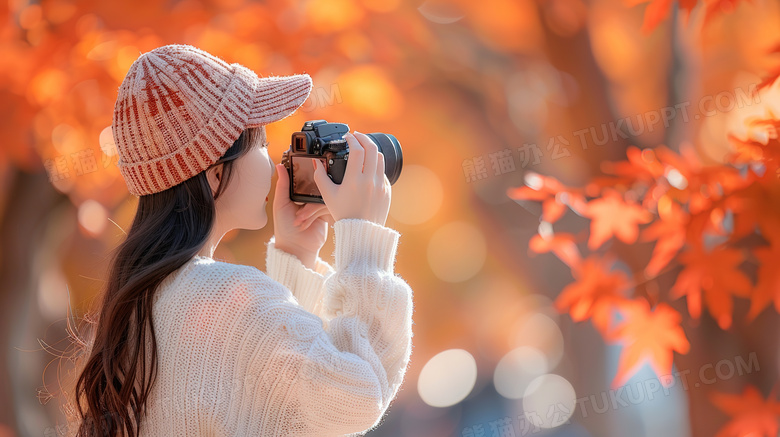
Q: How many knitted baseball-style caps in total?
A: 1